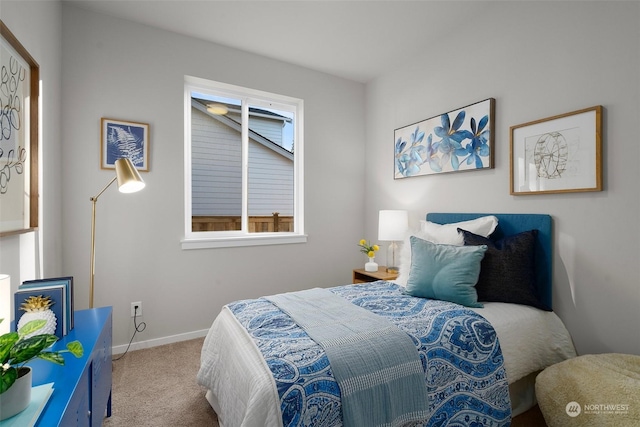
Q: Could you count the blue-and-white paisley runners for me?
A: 1